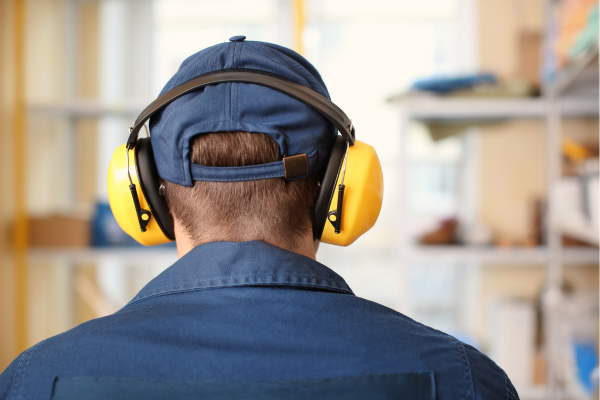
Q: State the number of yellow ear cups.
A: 2